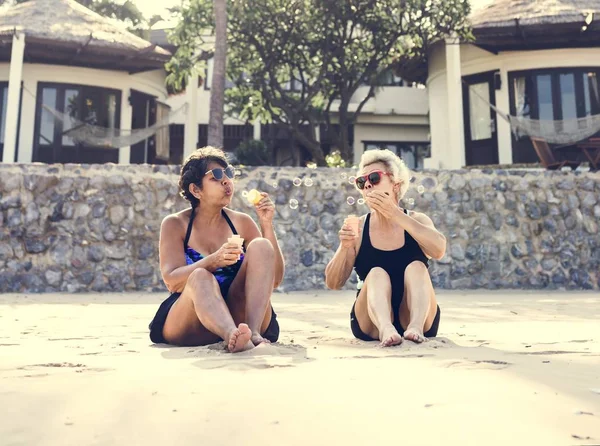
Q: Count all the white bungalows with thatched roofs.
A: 2